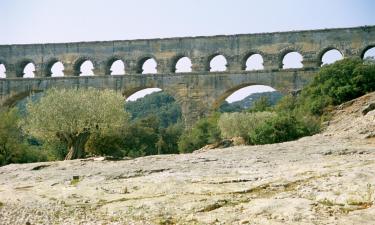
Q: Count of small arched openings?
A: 12